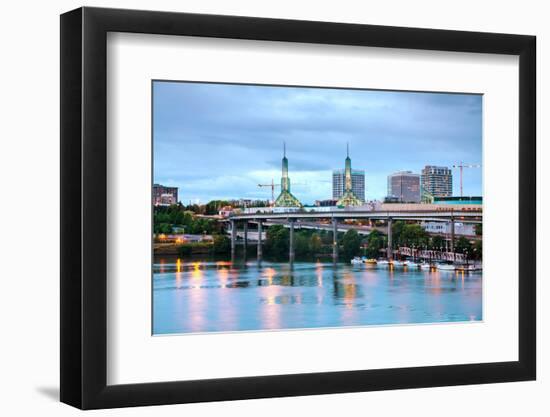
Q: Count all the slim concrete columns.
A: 7